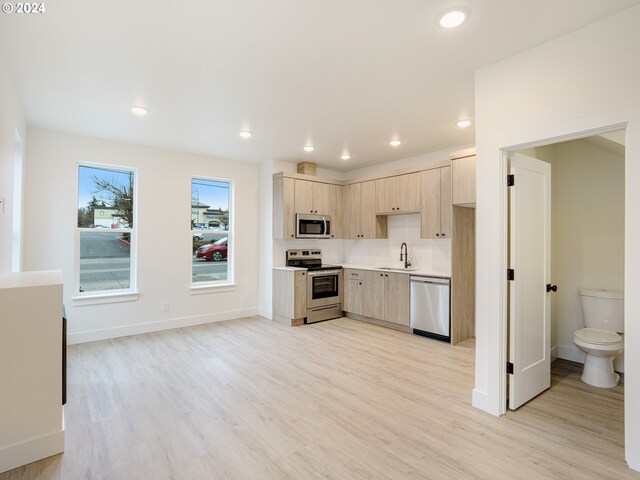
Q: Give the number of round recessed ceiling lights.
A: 7